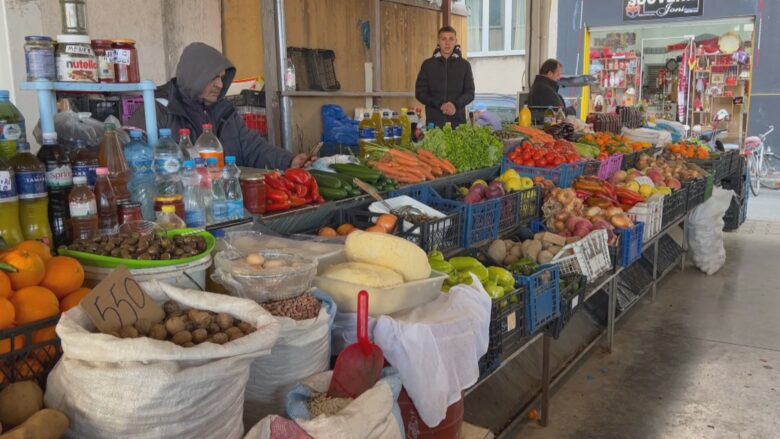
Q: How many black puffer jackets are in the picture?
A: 1